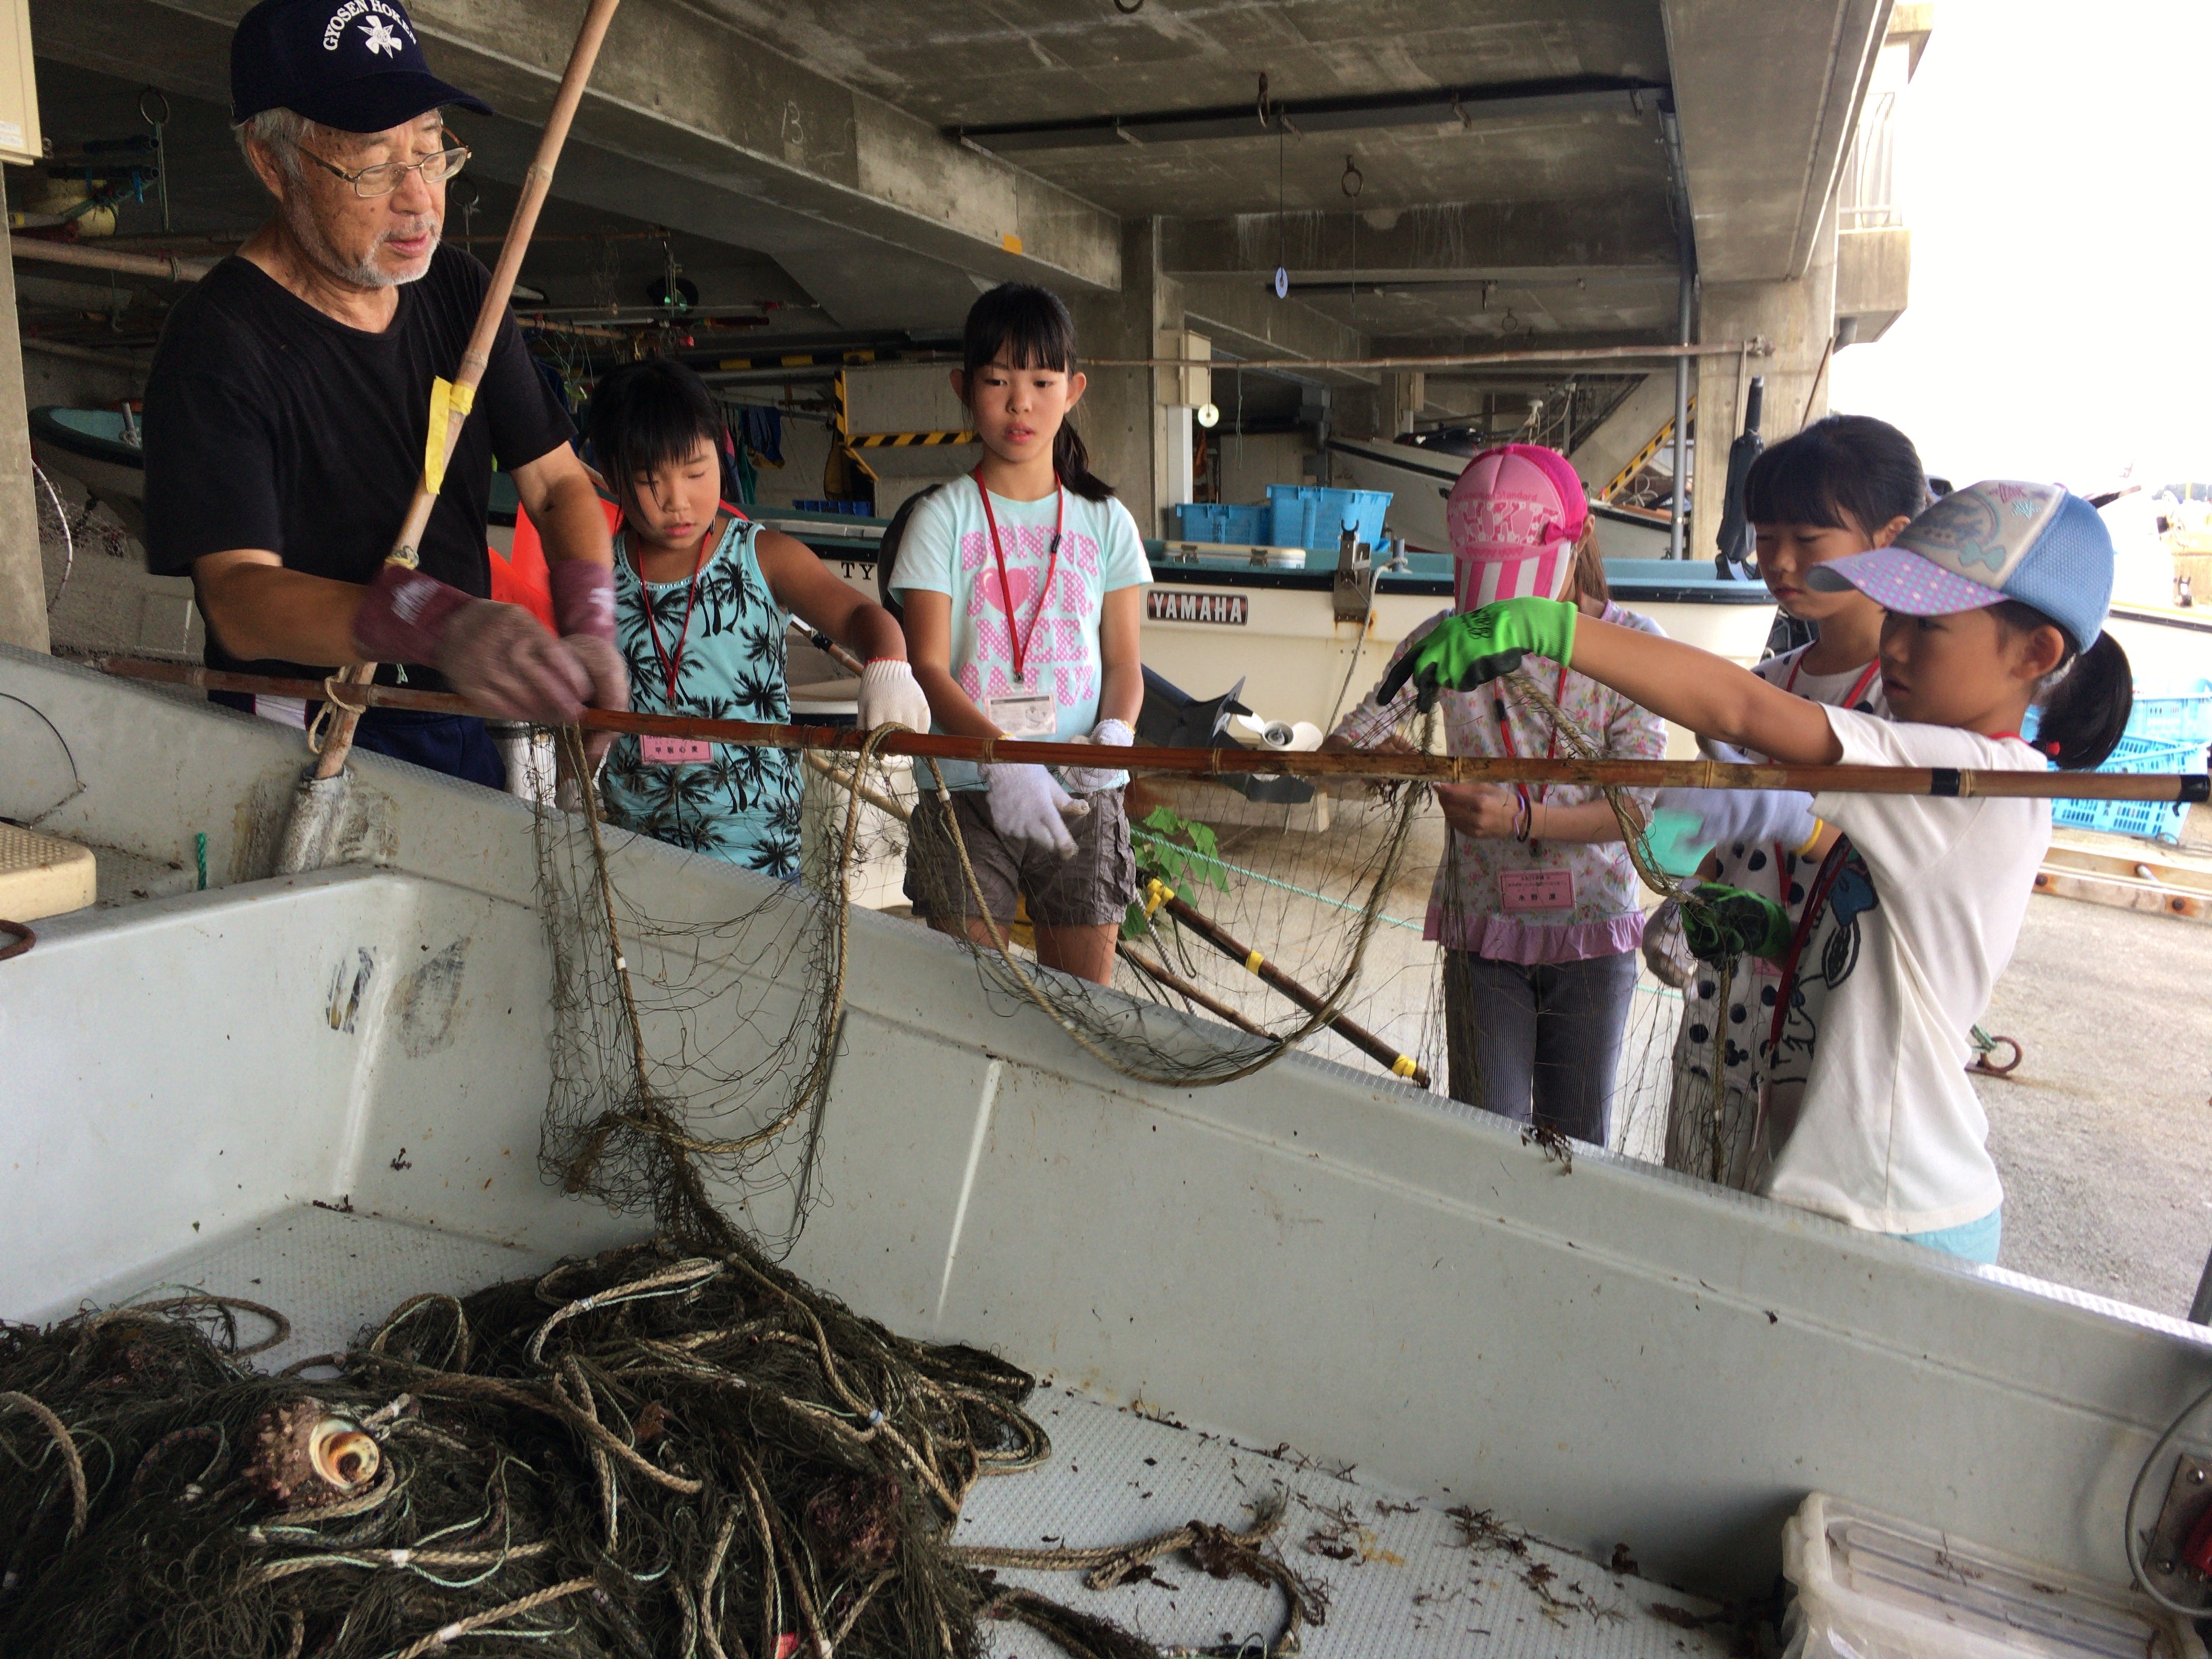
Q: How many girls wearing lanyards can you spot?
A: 5